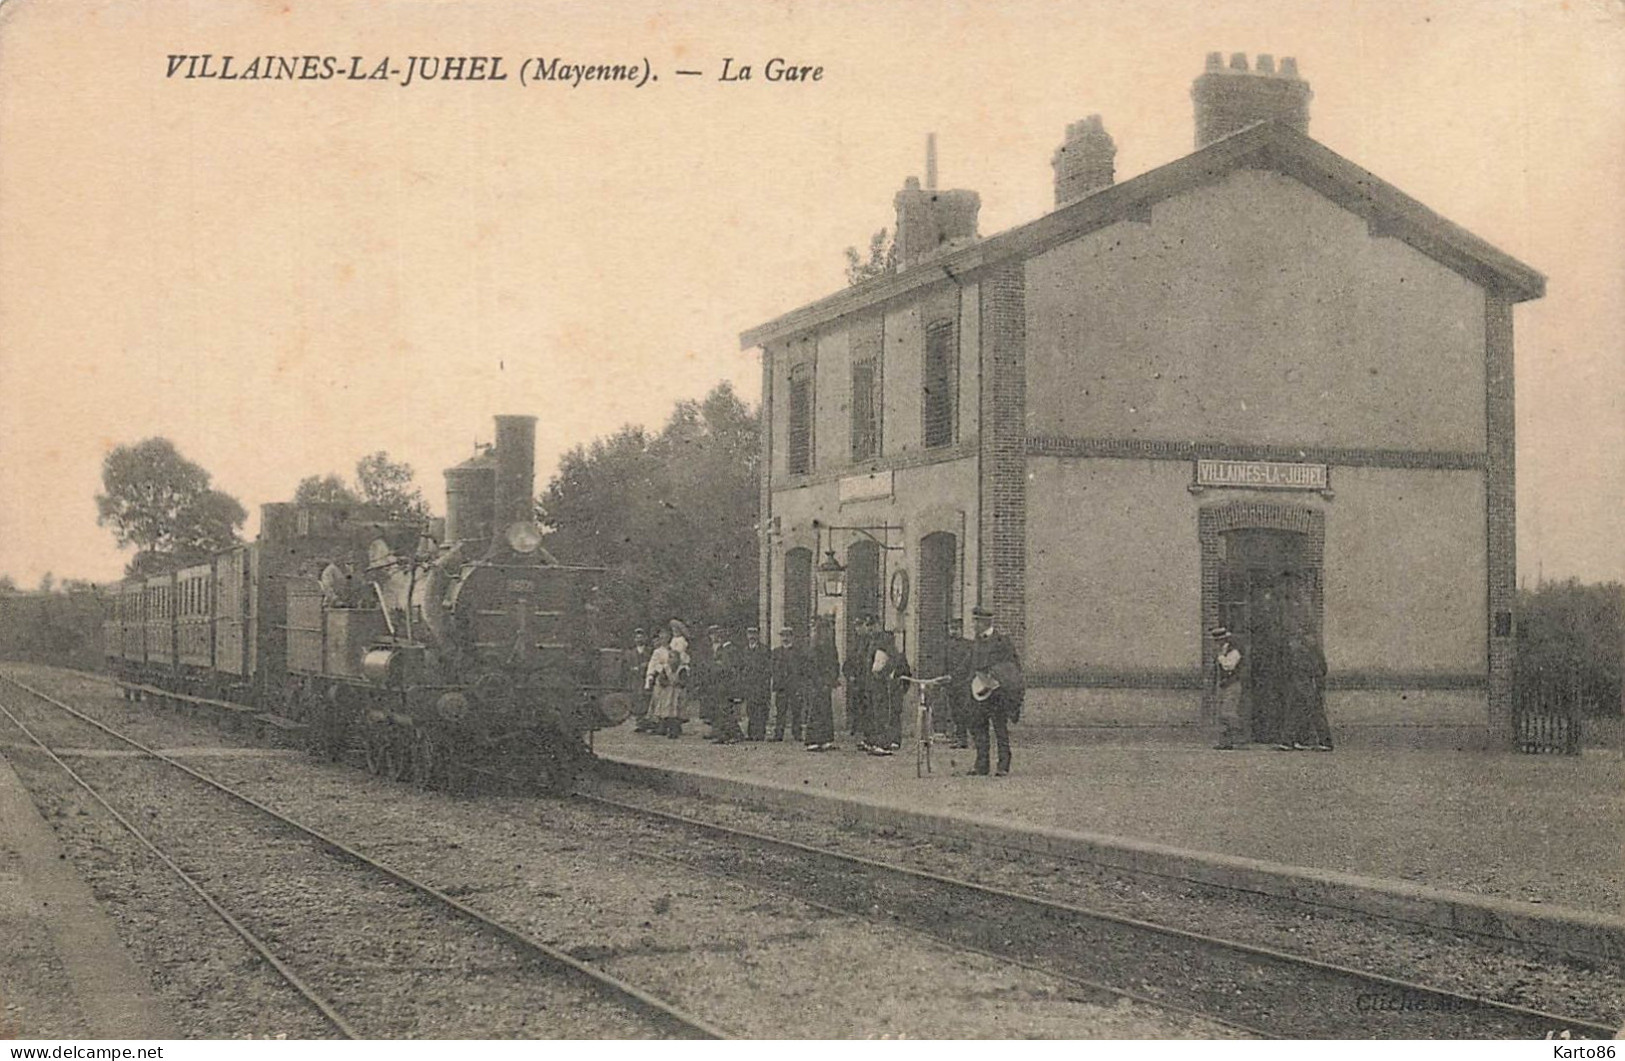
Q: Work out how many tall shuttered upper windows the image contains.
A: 3